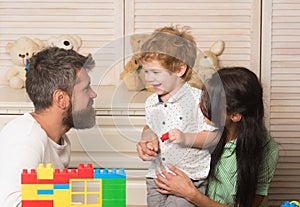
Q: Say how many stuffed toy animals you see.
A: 4